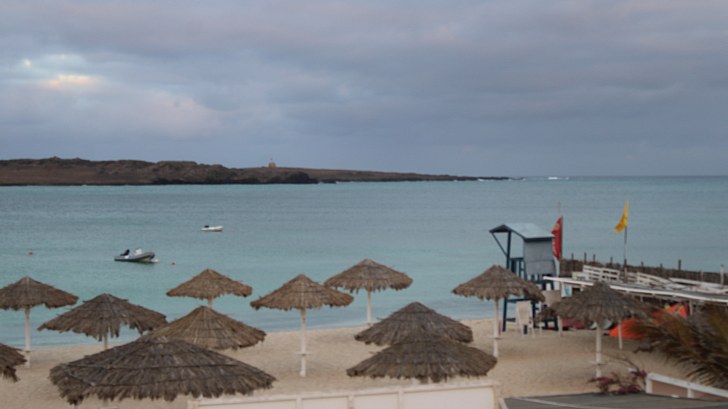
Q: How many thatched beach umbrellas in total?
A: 12